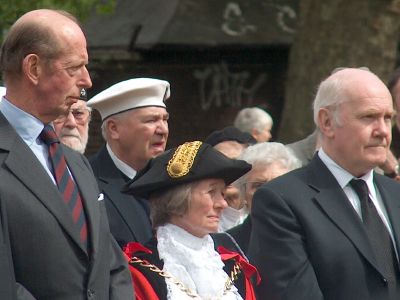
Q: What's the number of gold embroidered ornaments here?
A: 1